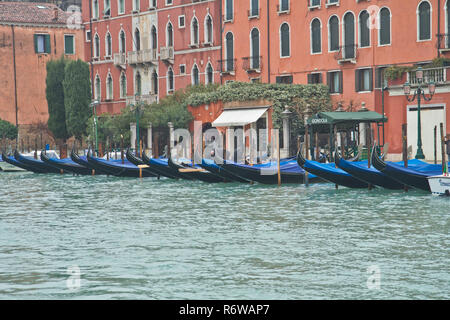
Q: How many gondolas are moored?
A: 13